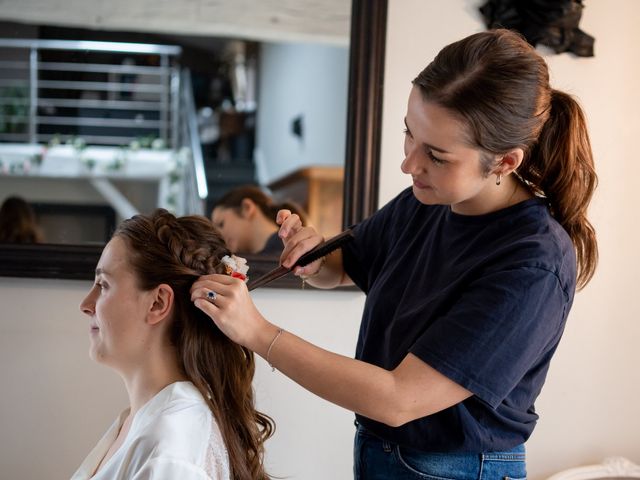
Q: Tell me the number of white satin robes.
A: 1